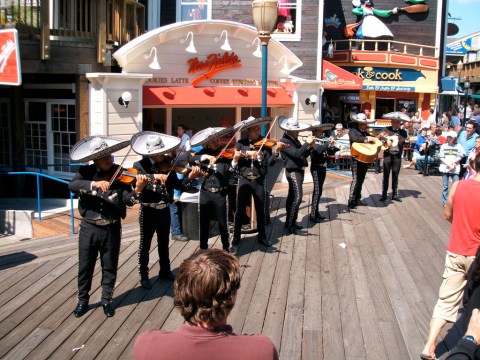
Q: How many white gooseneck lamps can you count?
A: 5